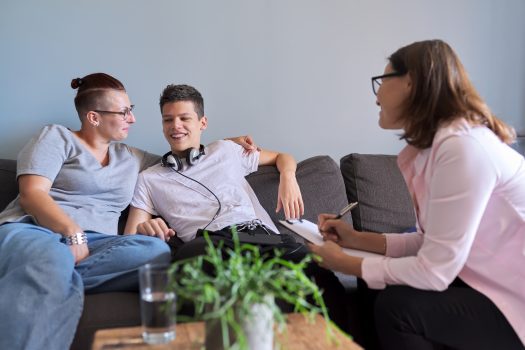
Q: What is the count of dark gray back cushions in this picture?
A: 3